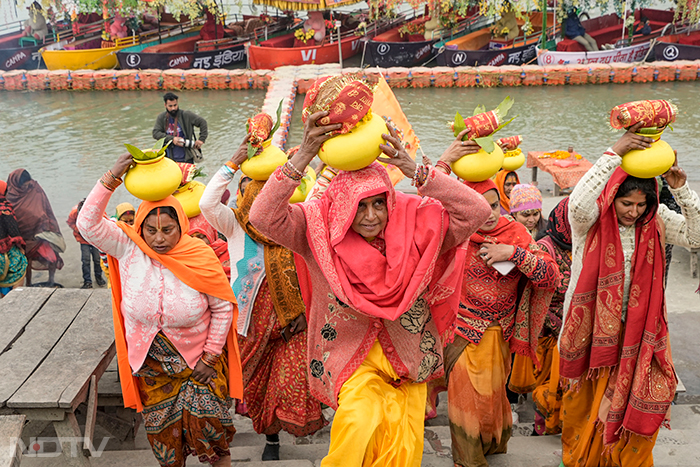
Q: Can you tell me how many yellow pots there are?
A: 8